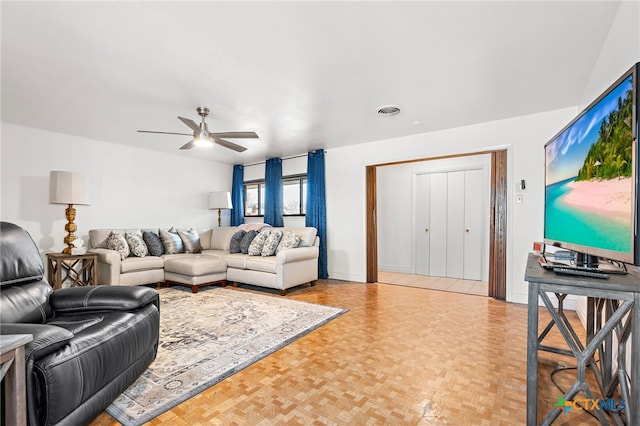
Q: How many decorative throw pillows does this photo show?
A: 10